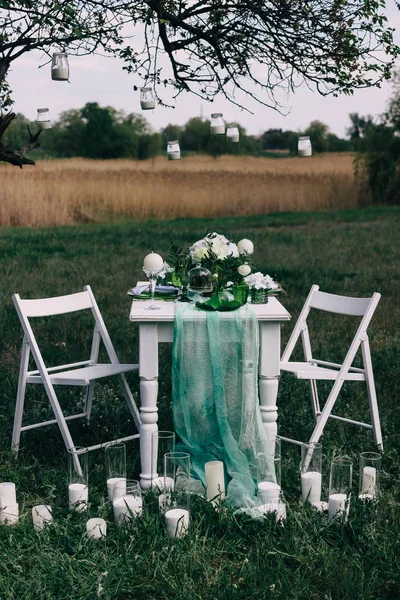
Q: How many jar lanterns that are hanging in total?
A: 7